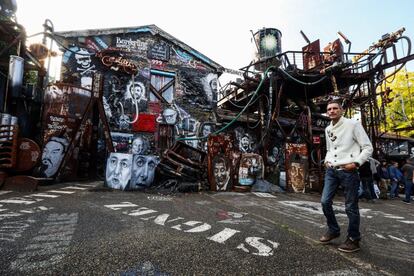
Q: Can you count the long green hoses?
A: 1